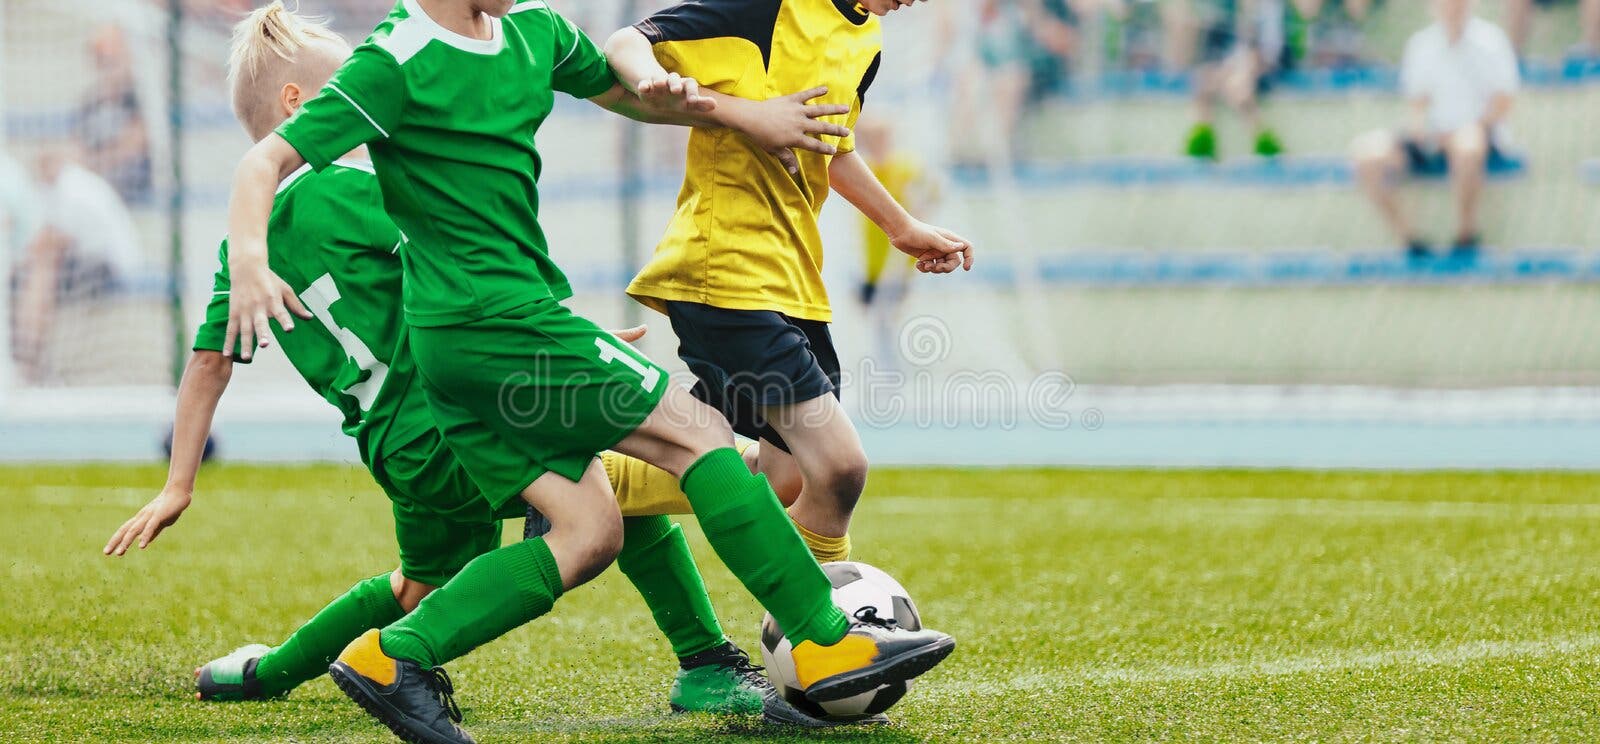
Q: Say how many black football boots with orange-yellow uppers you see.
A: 2